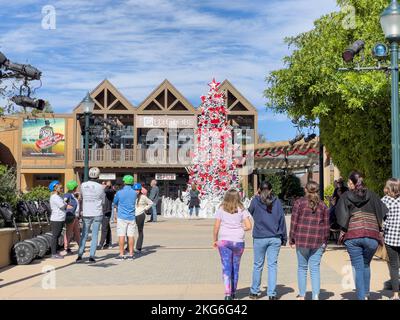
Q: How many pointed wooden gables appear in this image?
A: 3